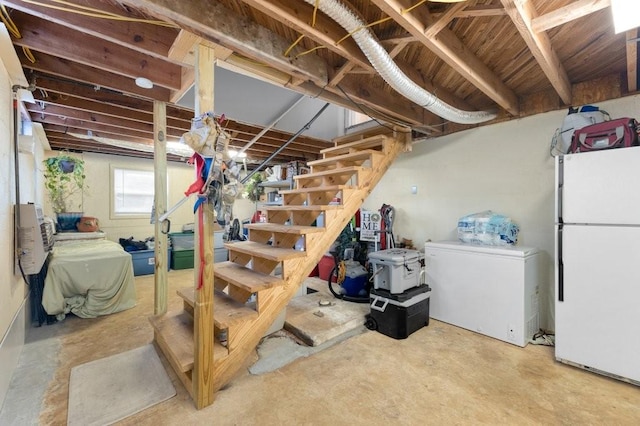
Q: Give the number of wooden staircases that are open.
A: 1